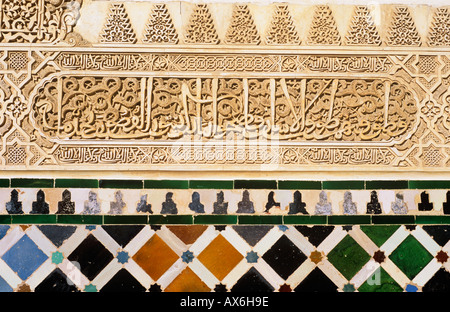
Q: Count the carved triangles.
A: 9